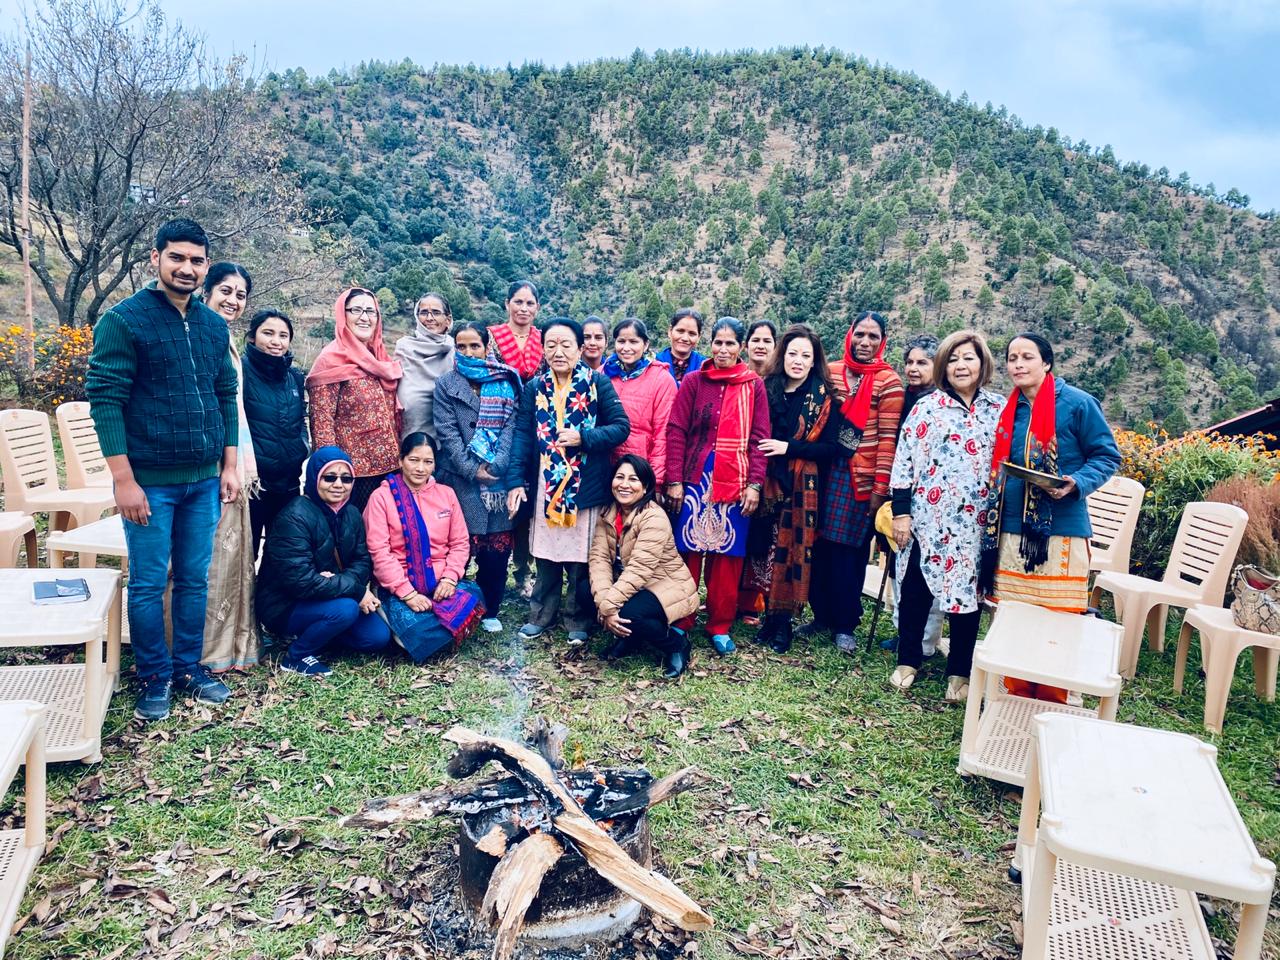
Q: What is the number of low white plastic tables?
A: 5